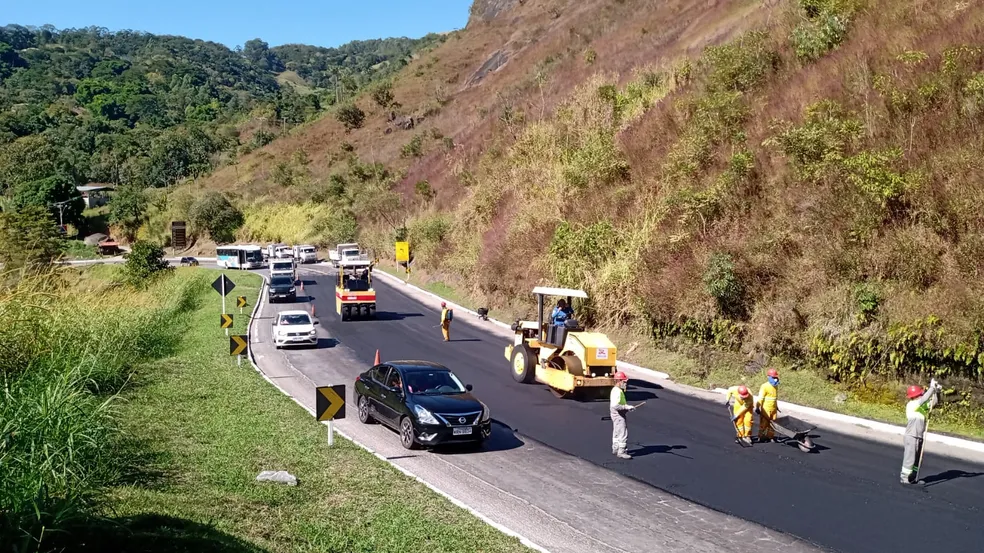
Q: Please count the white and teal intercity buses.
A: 1